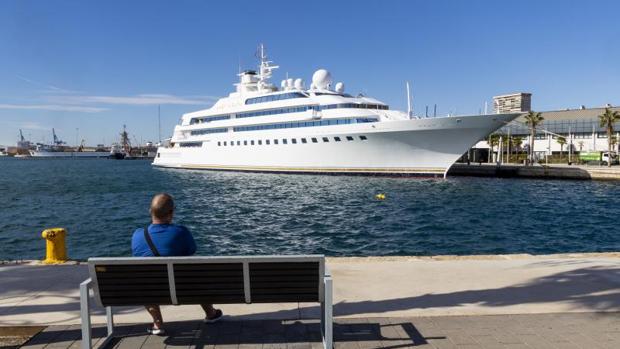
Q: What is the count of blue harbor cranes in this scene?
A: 2